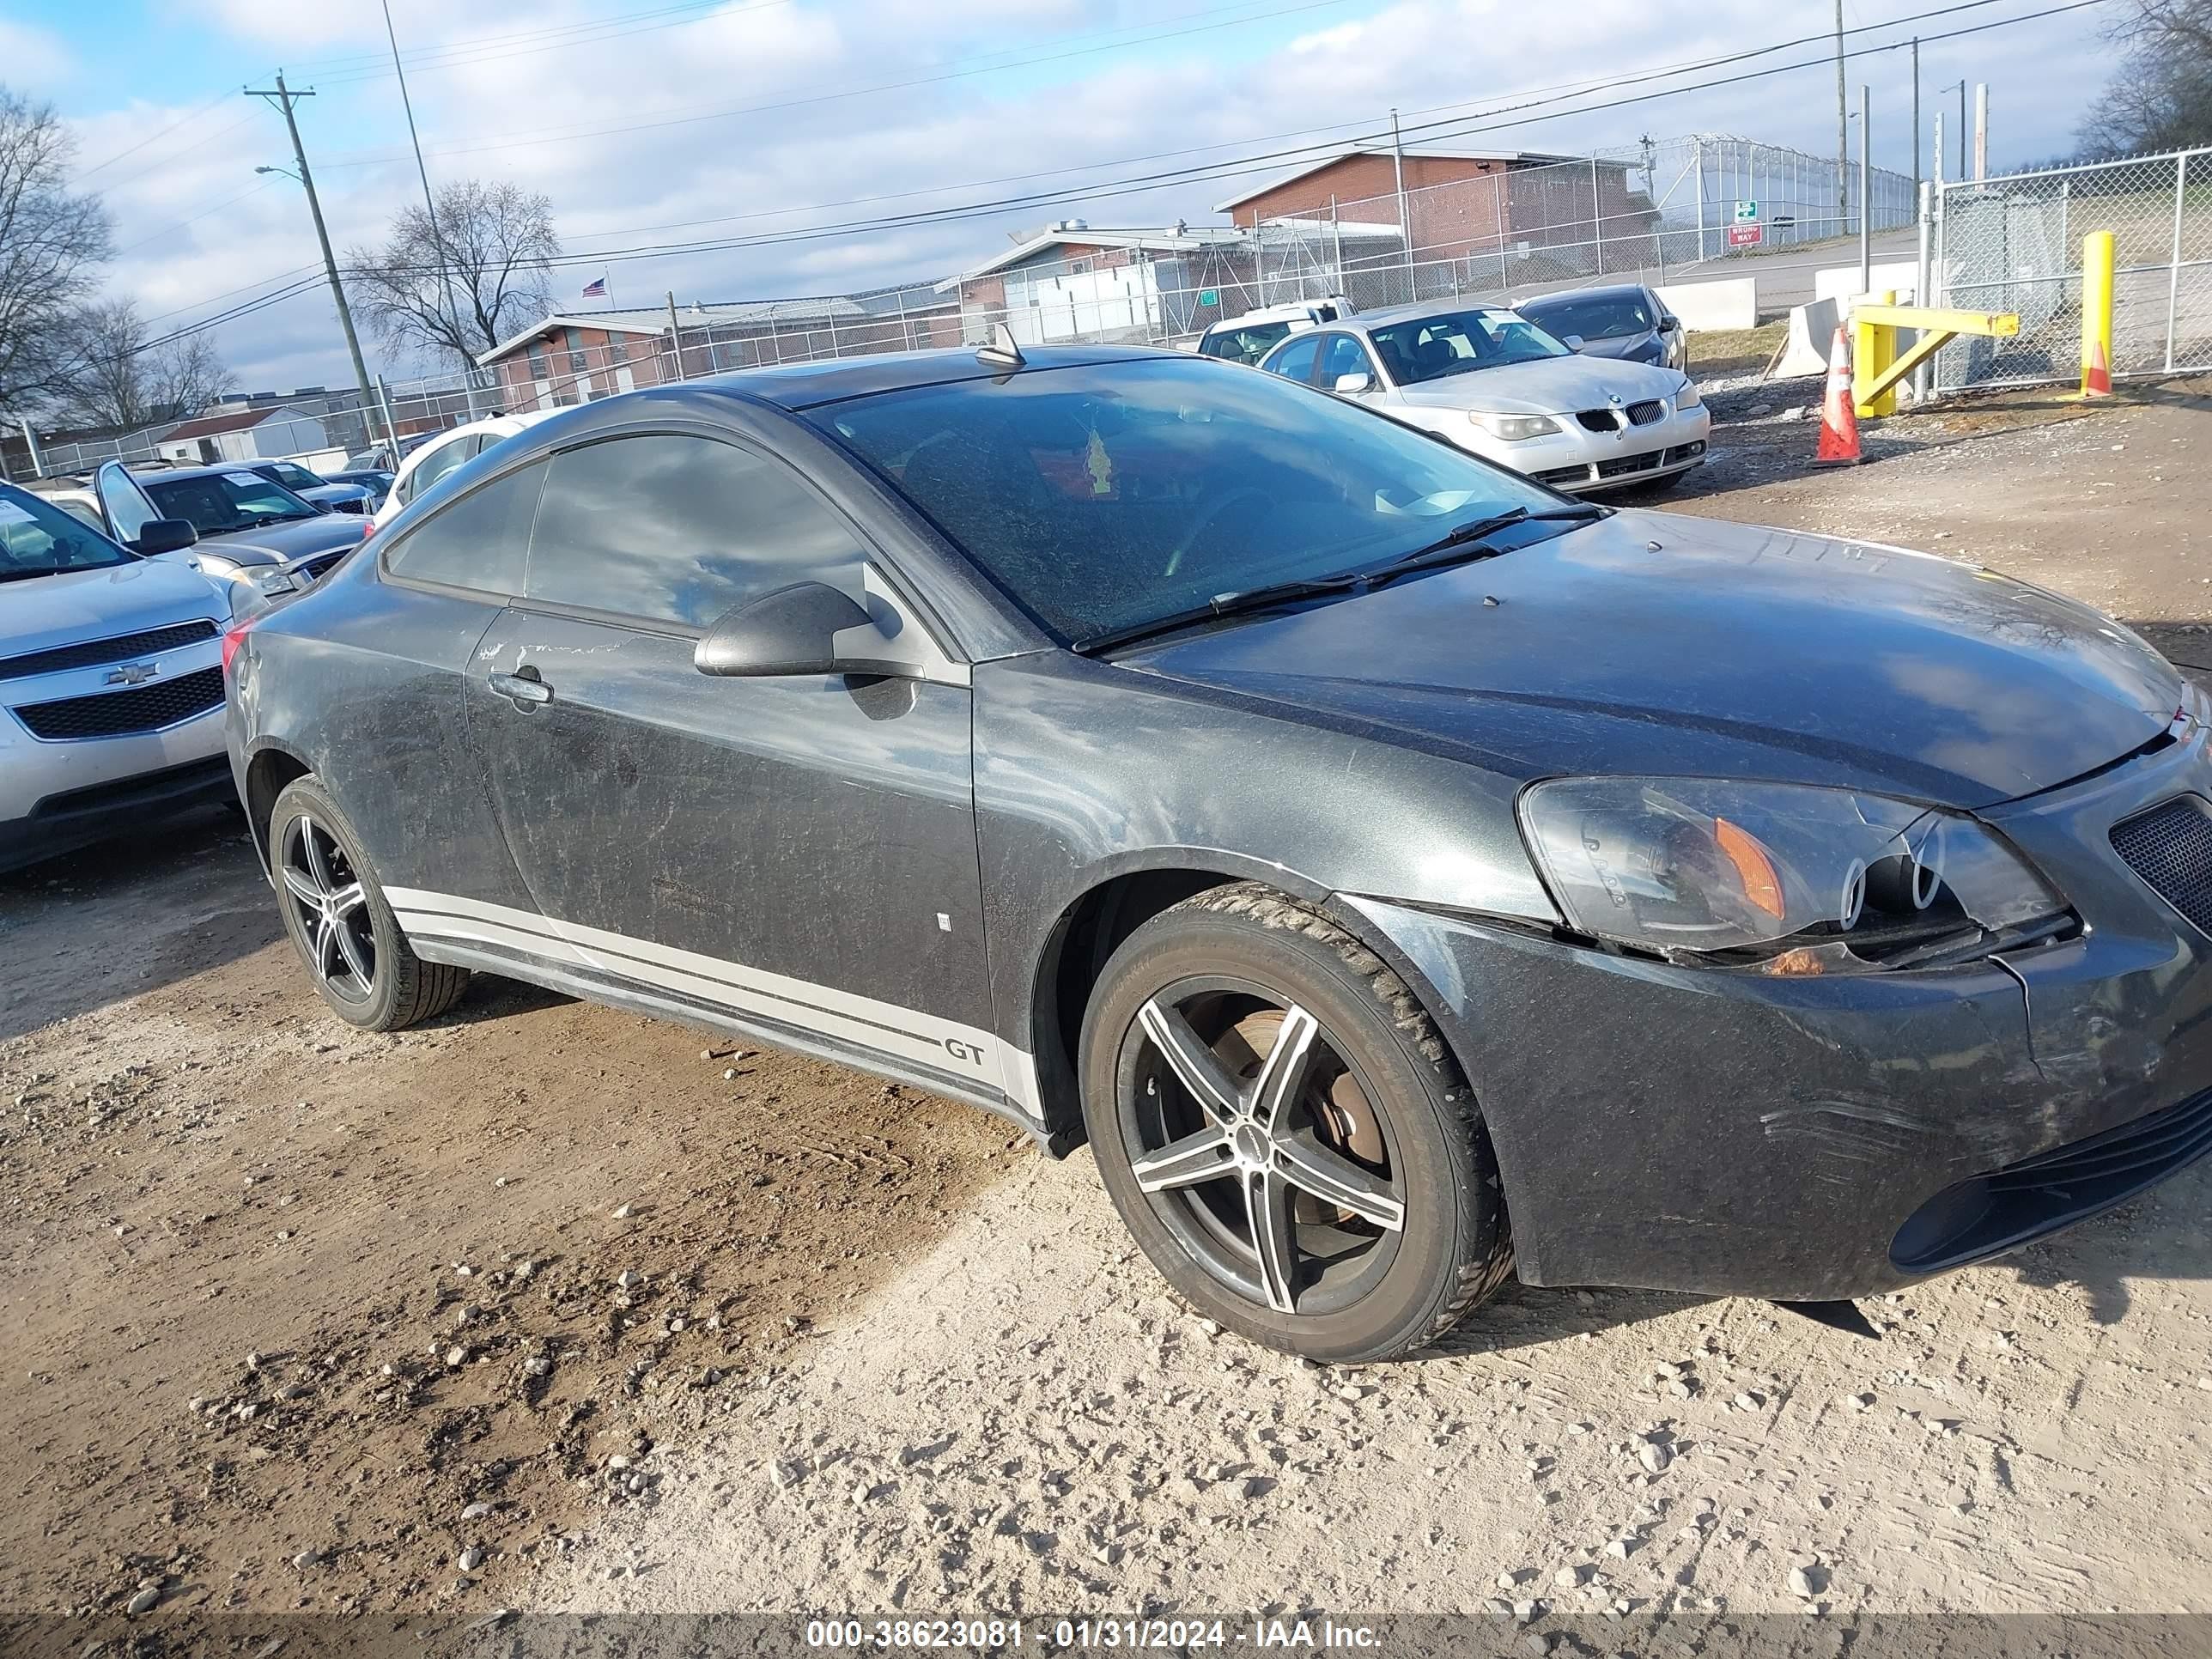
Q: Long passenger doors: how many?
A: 1